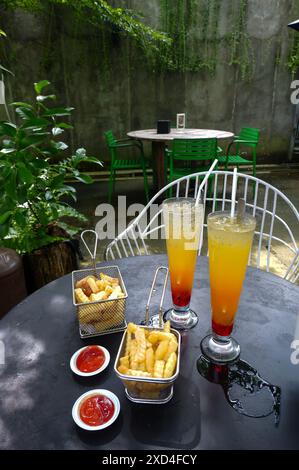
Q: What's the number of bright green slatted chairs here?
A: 3